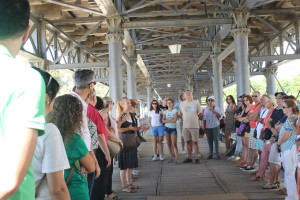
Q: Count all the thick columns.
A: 5